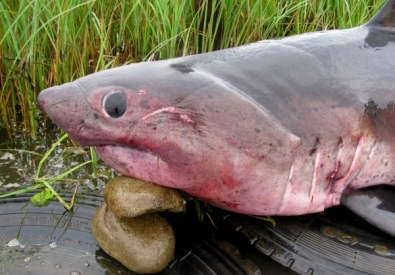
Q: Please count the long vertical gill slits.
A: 5